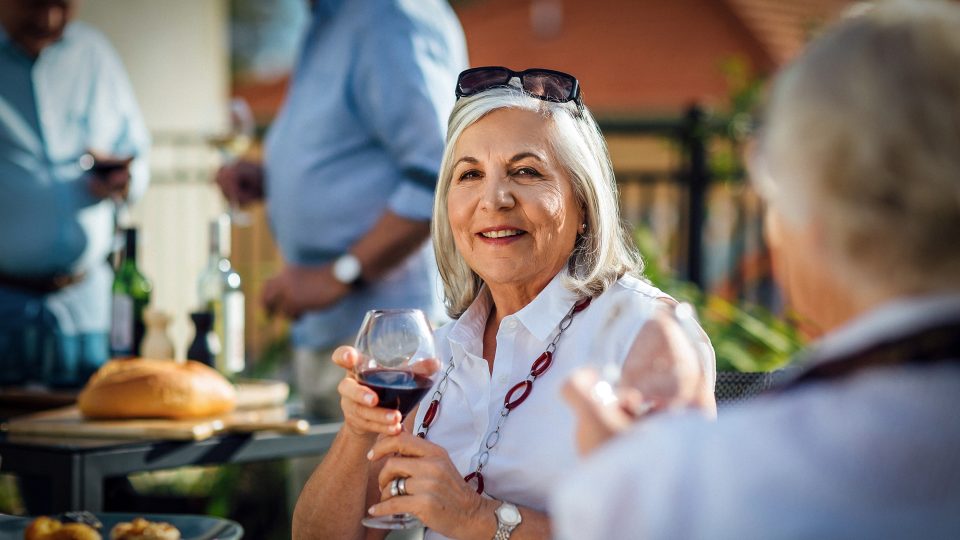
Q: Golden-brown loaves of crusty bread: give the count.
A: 1